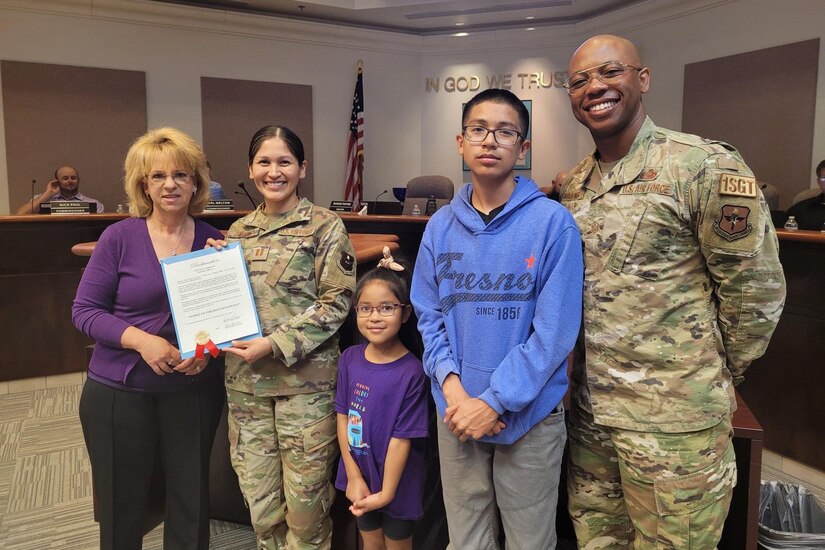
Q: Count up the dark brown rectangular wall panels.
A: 3